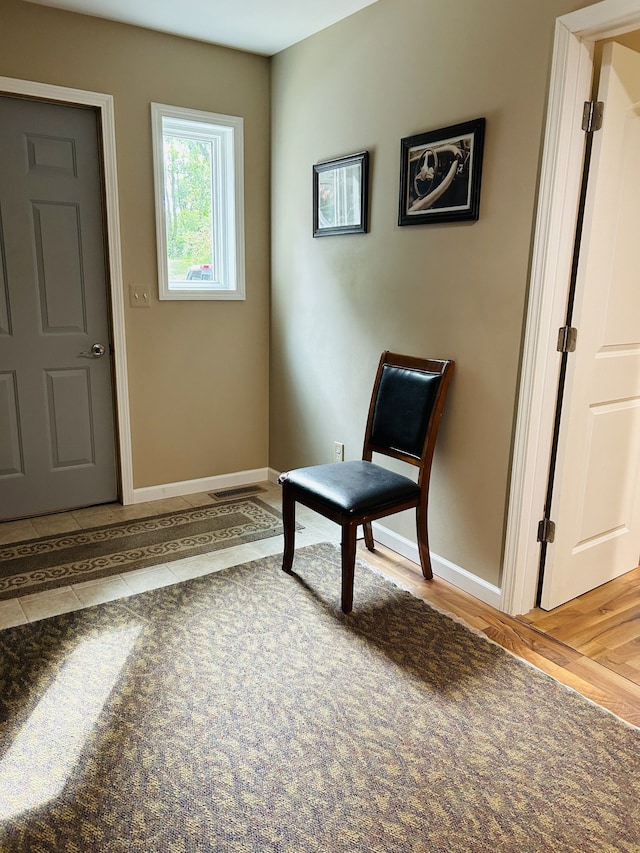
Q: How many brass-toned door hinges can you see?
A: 3